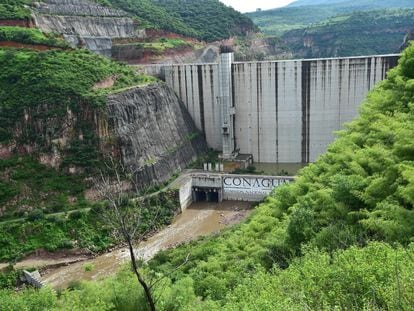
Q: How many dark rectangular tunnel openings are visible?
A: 2